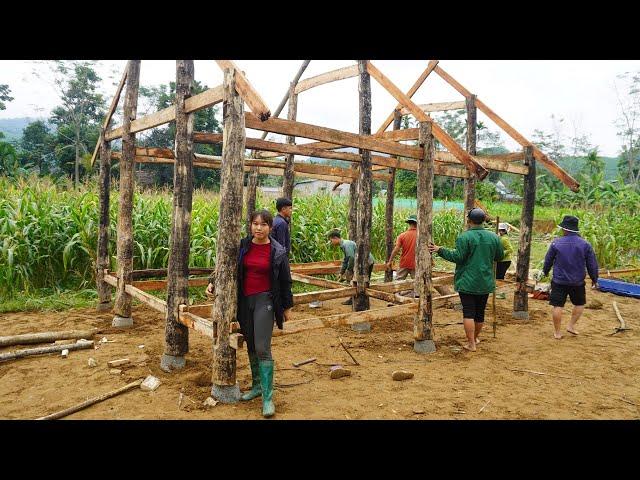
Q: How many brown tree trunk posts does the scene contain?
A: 12